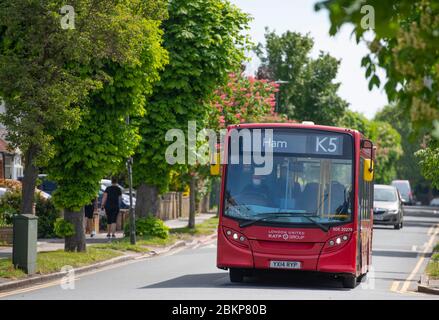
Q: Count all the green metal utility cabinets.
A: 1